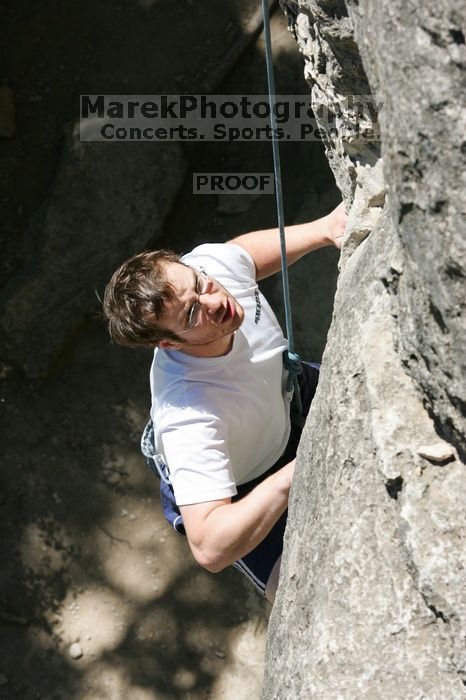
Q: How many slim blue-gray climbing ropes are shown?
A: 1